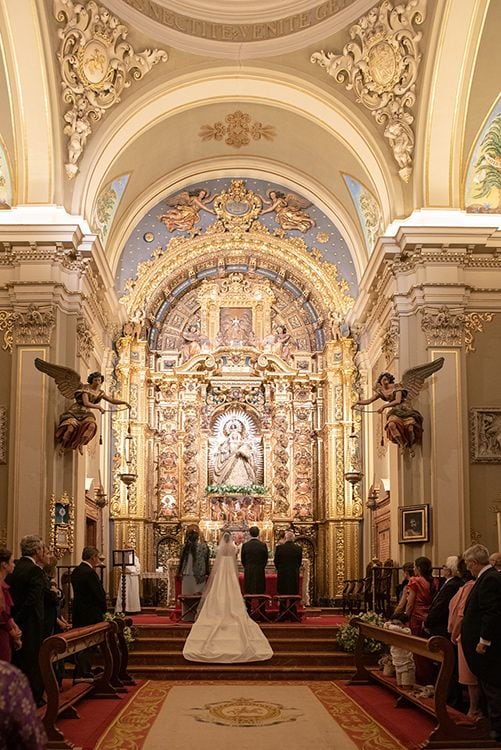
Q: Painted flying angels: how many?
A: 2